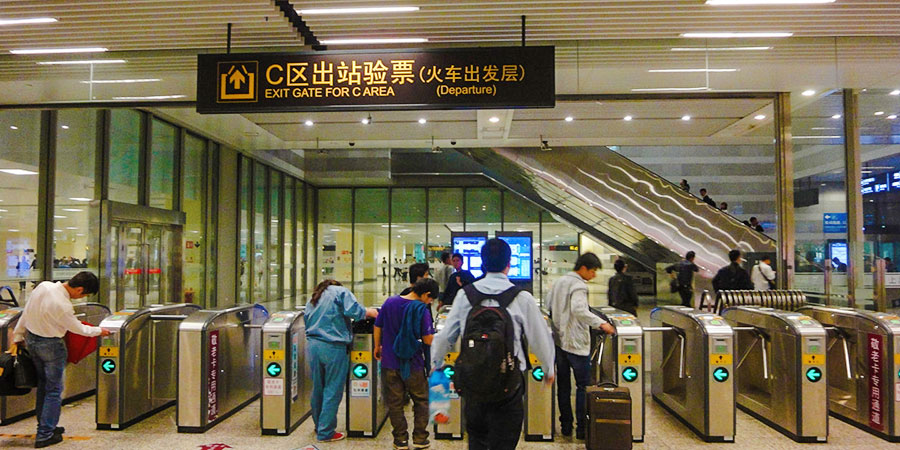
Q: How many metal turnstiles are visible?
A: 11